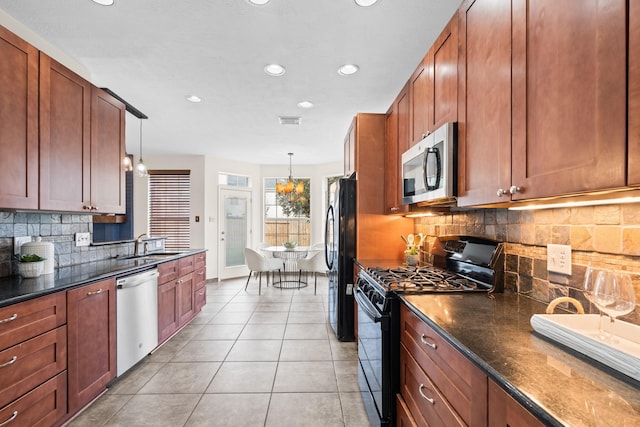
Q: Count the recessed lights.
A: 7